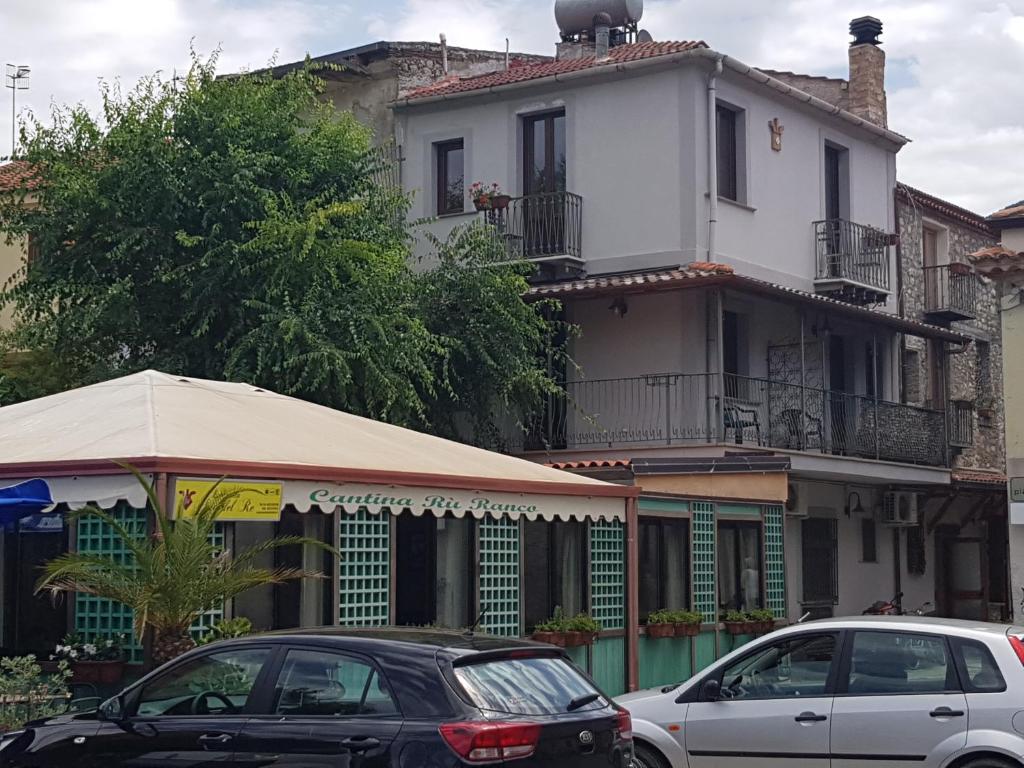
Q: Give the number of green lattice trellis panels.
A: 7